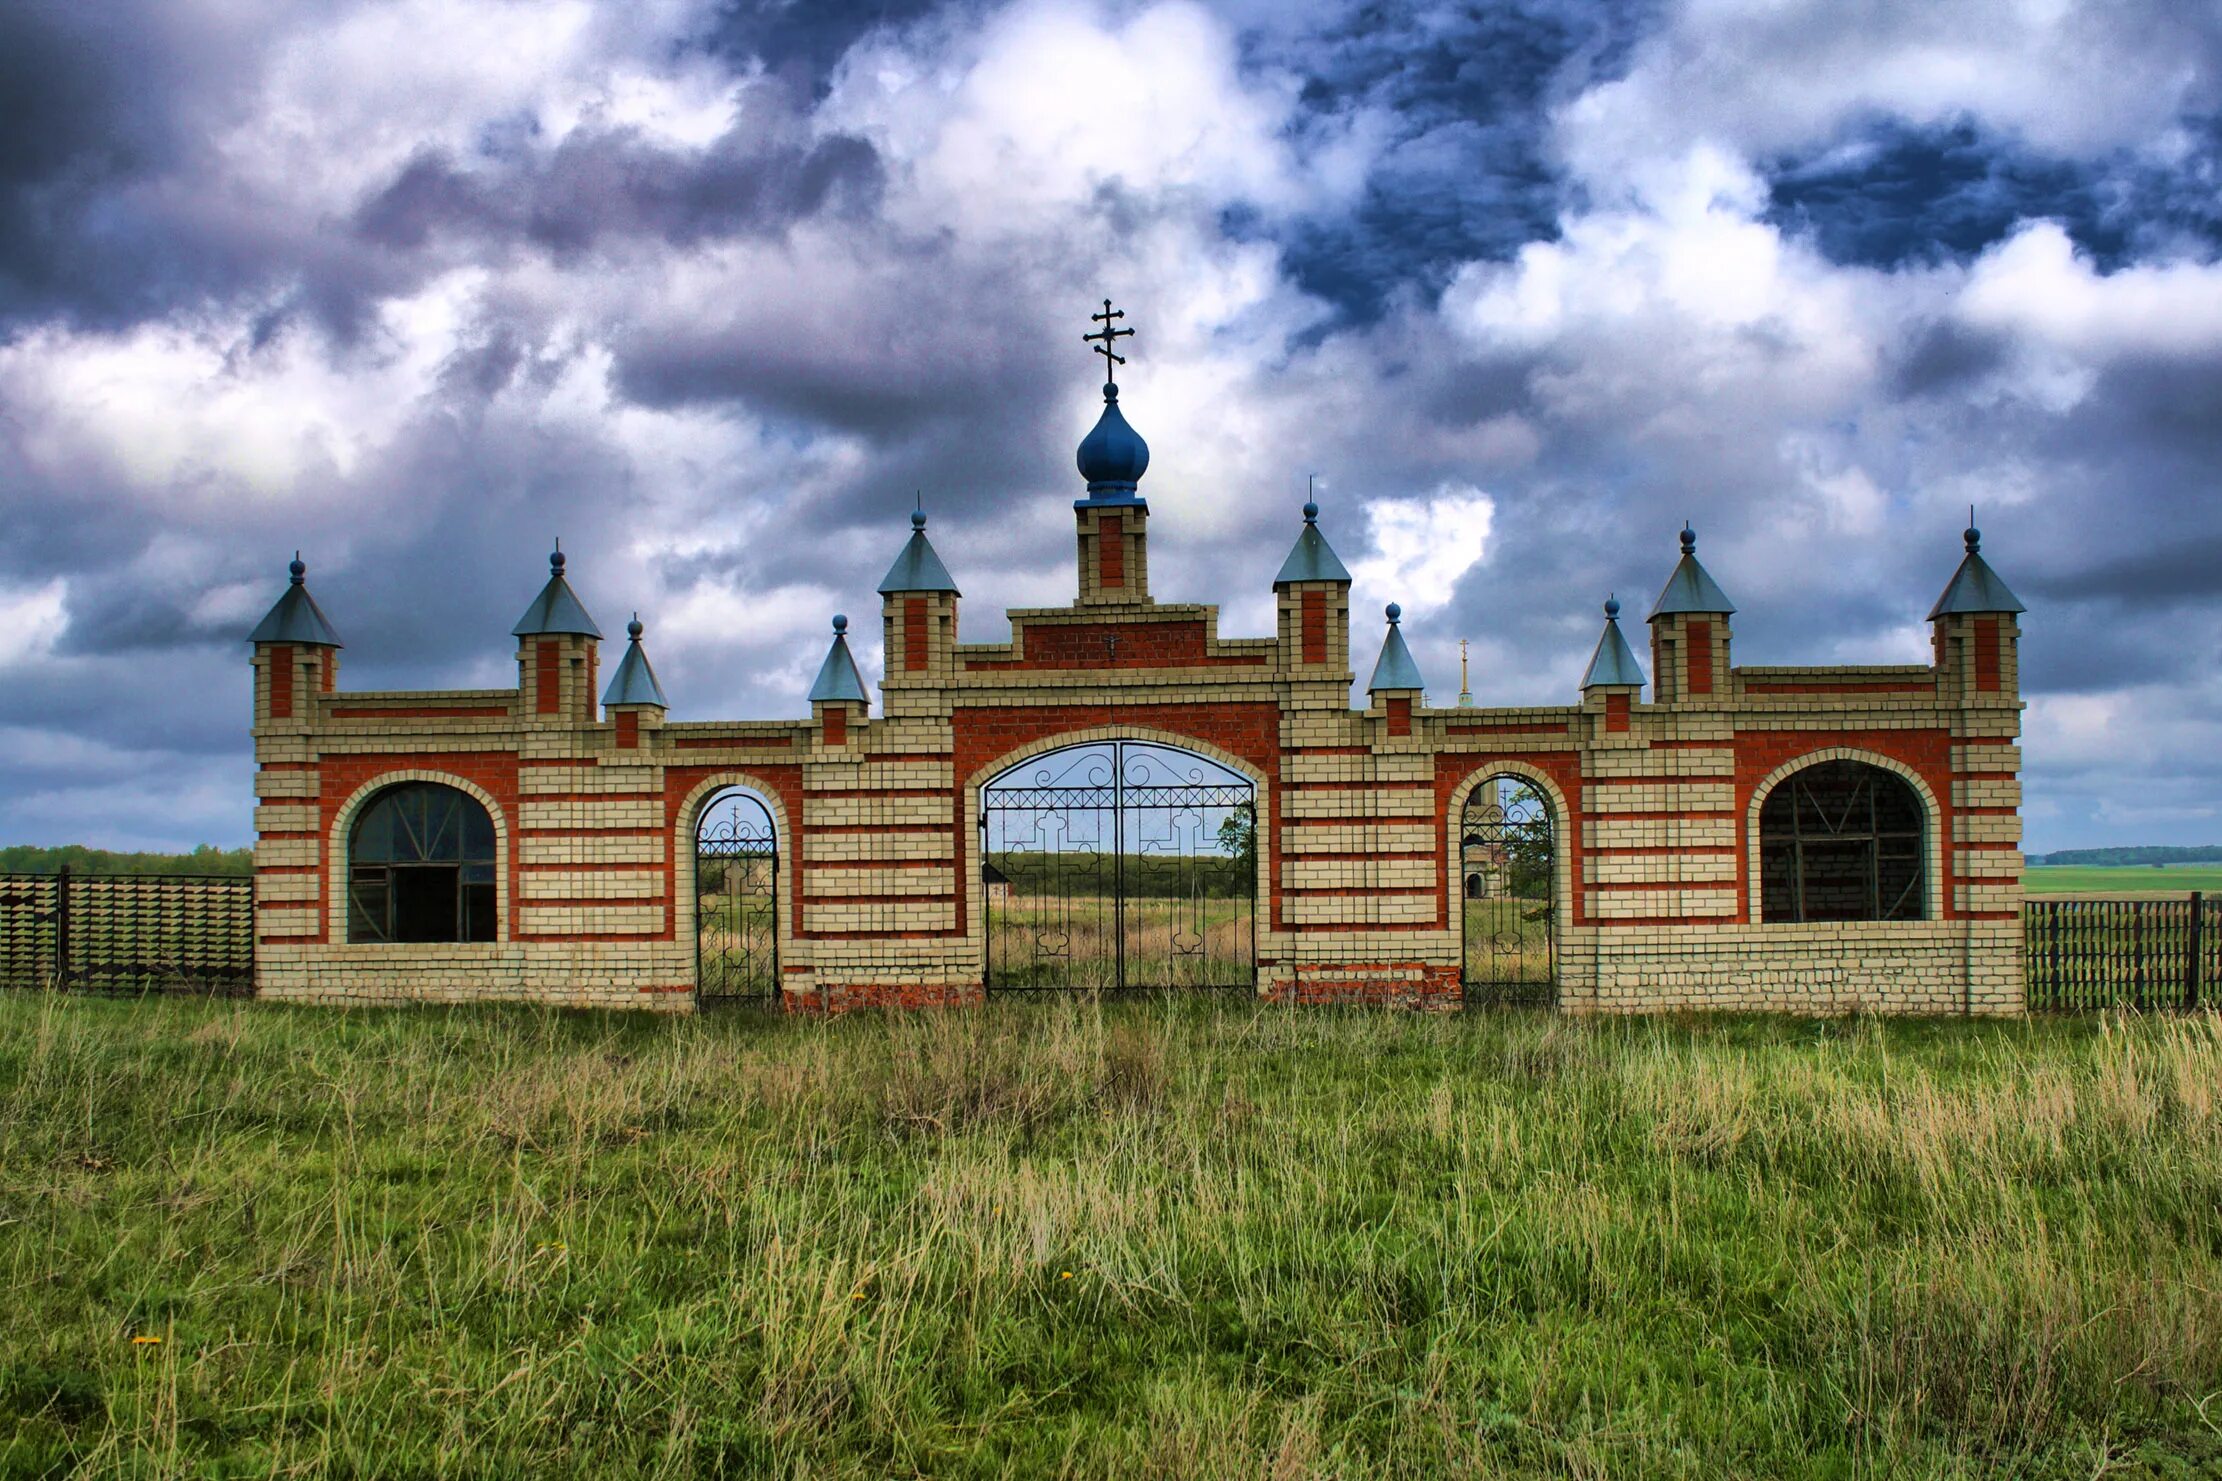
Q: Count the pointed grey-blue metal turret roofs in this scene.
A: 10